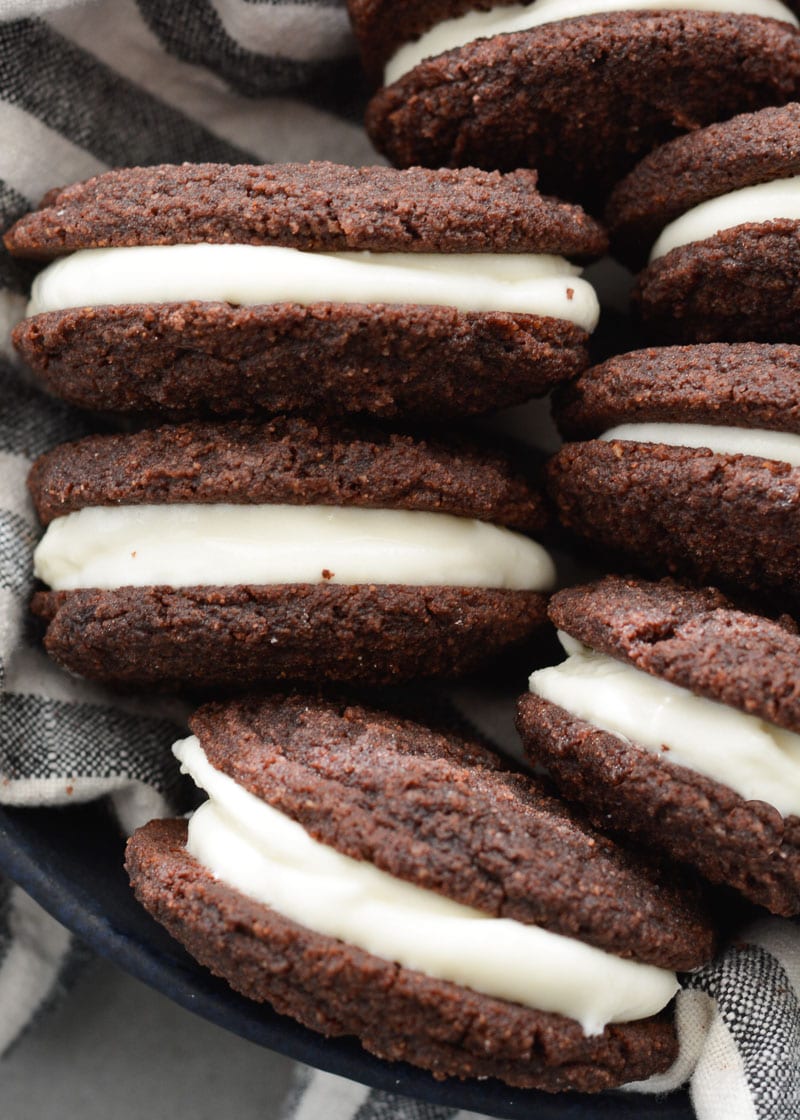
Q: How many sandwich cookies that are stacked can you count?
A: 7